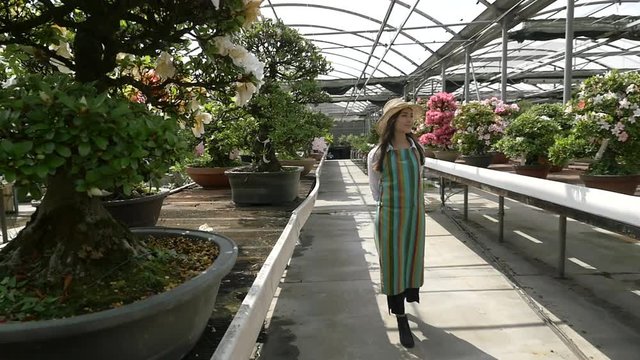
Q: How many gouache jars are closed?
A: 0